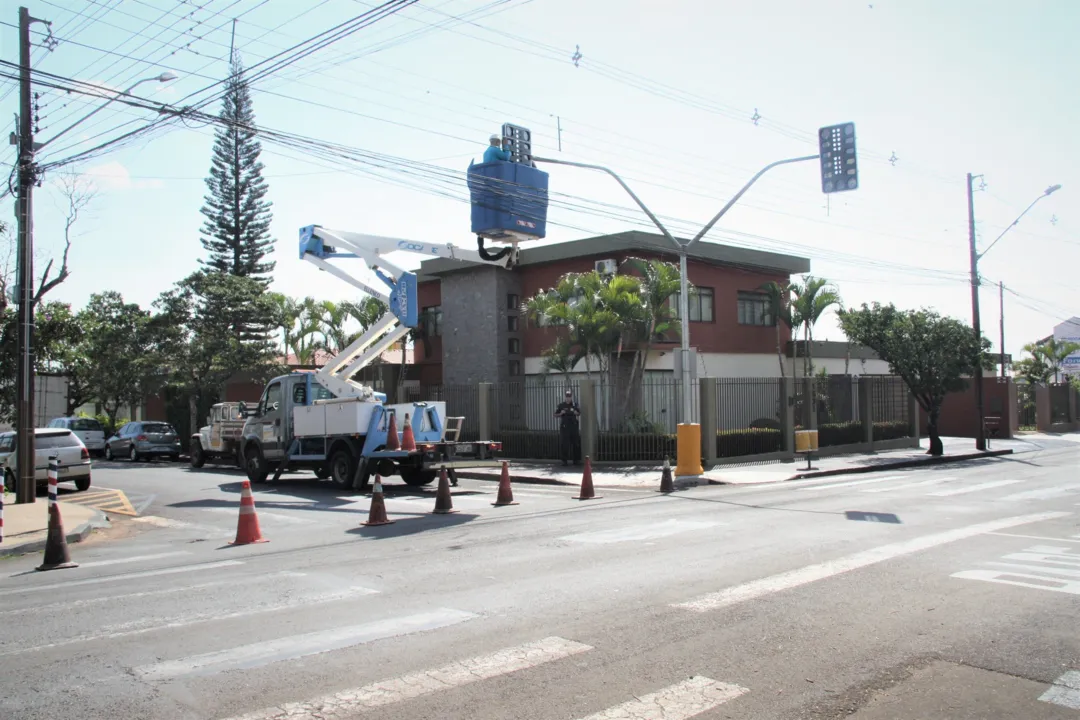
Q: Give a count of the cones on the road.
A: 7